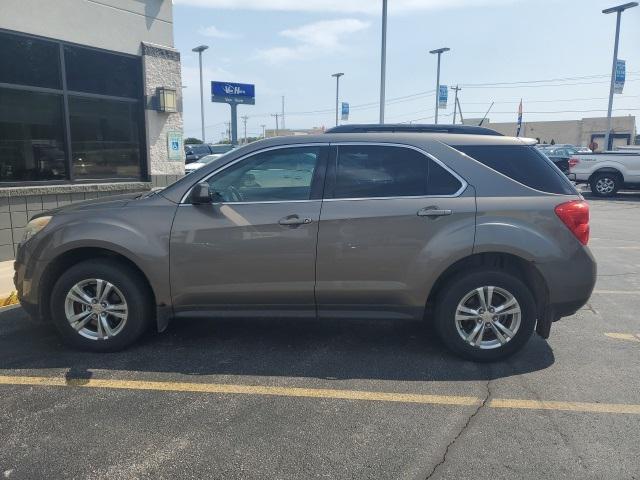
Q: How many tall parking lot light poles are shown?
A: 5